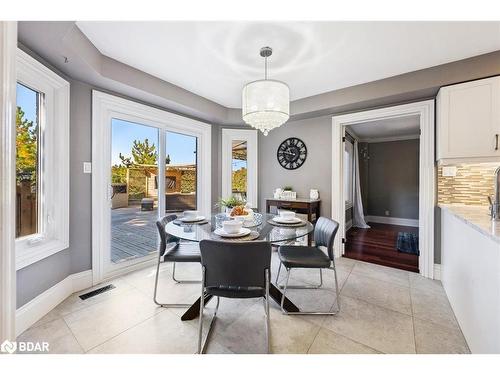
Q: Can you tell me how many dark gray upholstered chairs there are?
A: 3